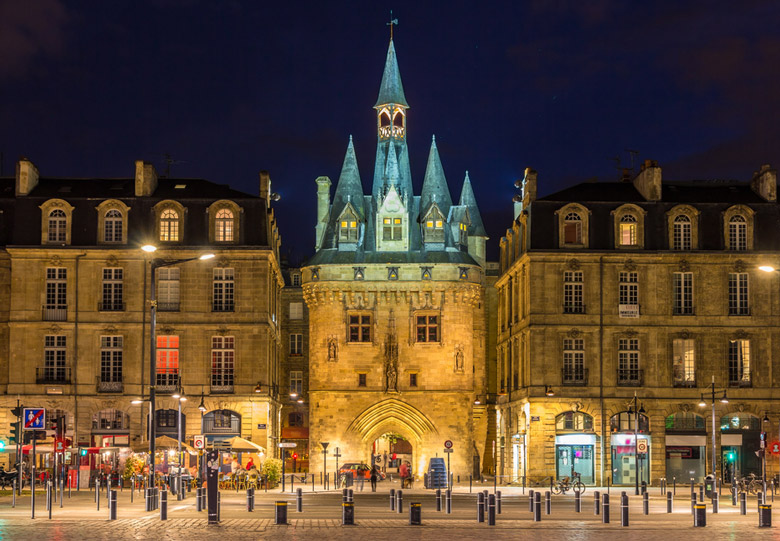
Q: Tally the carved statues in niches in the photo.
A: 3